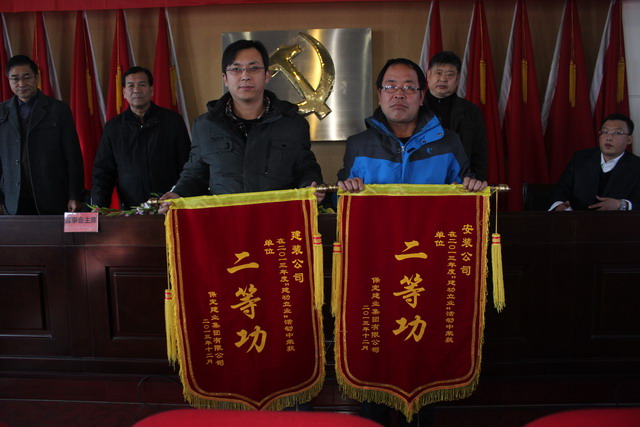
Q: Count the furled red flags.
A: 10